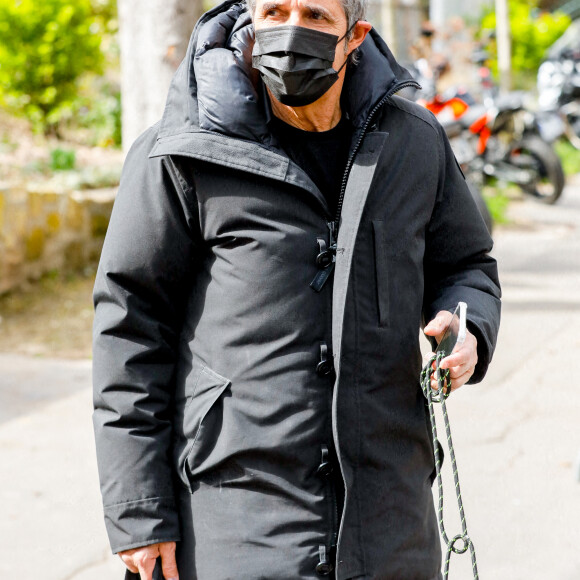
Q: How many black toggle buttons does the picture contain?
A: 4